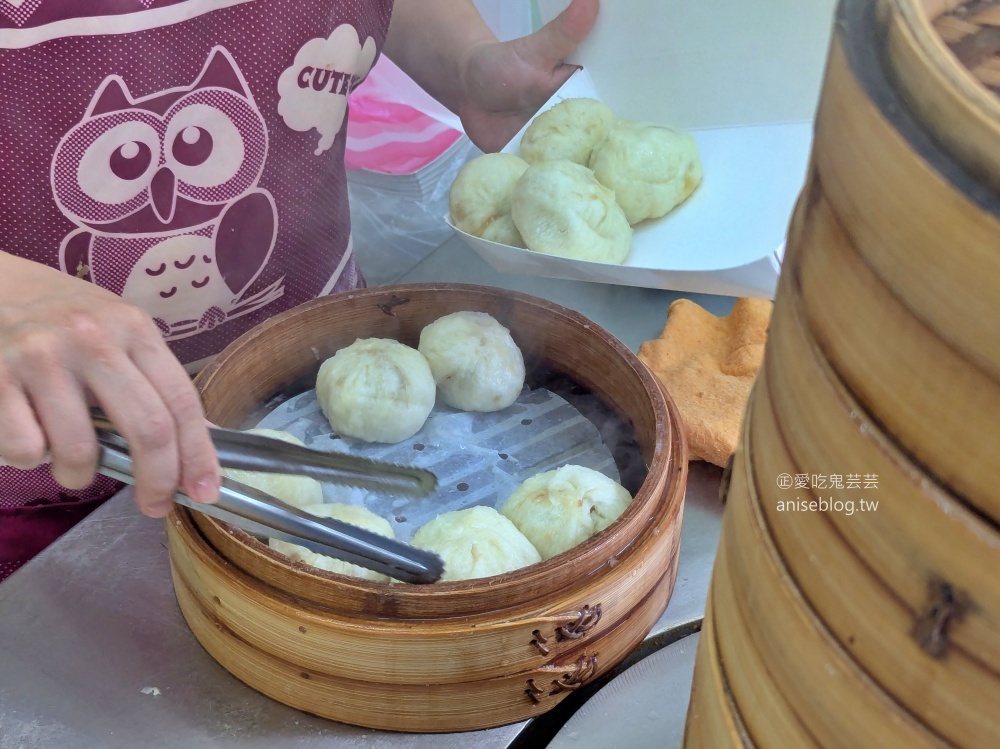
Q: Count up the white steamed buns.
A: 10